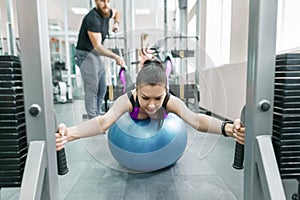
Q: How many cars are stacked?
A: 0